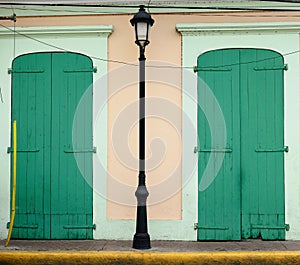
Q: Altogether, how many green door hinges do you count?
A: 12